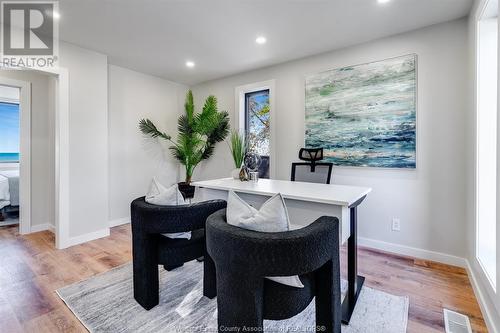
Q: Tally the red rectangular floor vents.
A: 0